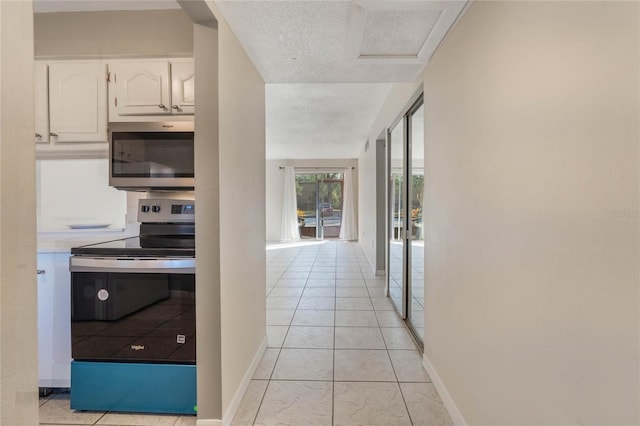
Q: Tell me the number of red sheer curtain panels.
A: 0